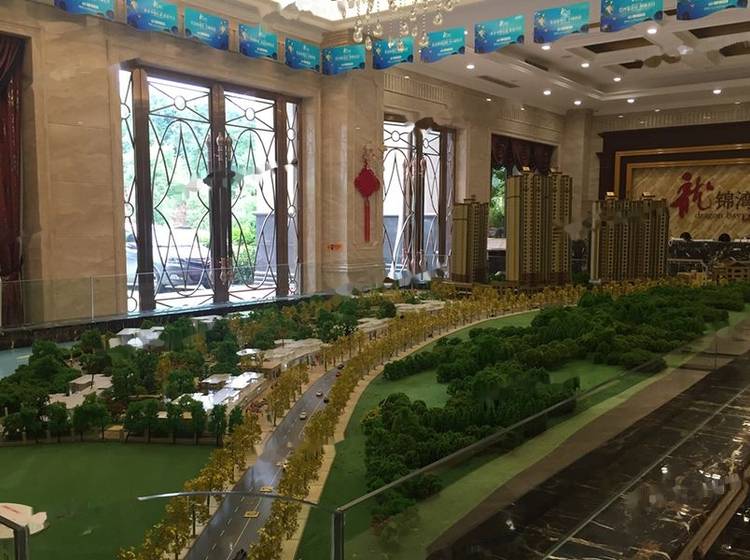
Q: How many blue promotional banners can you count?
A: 12